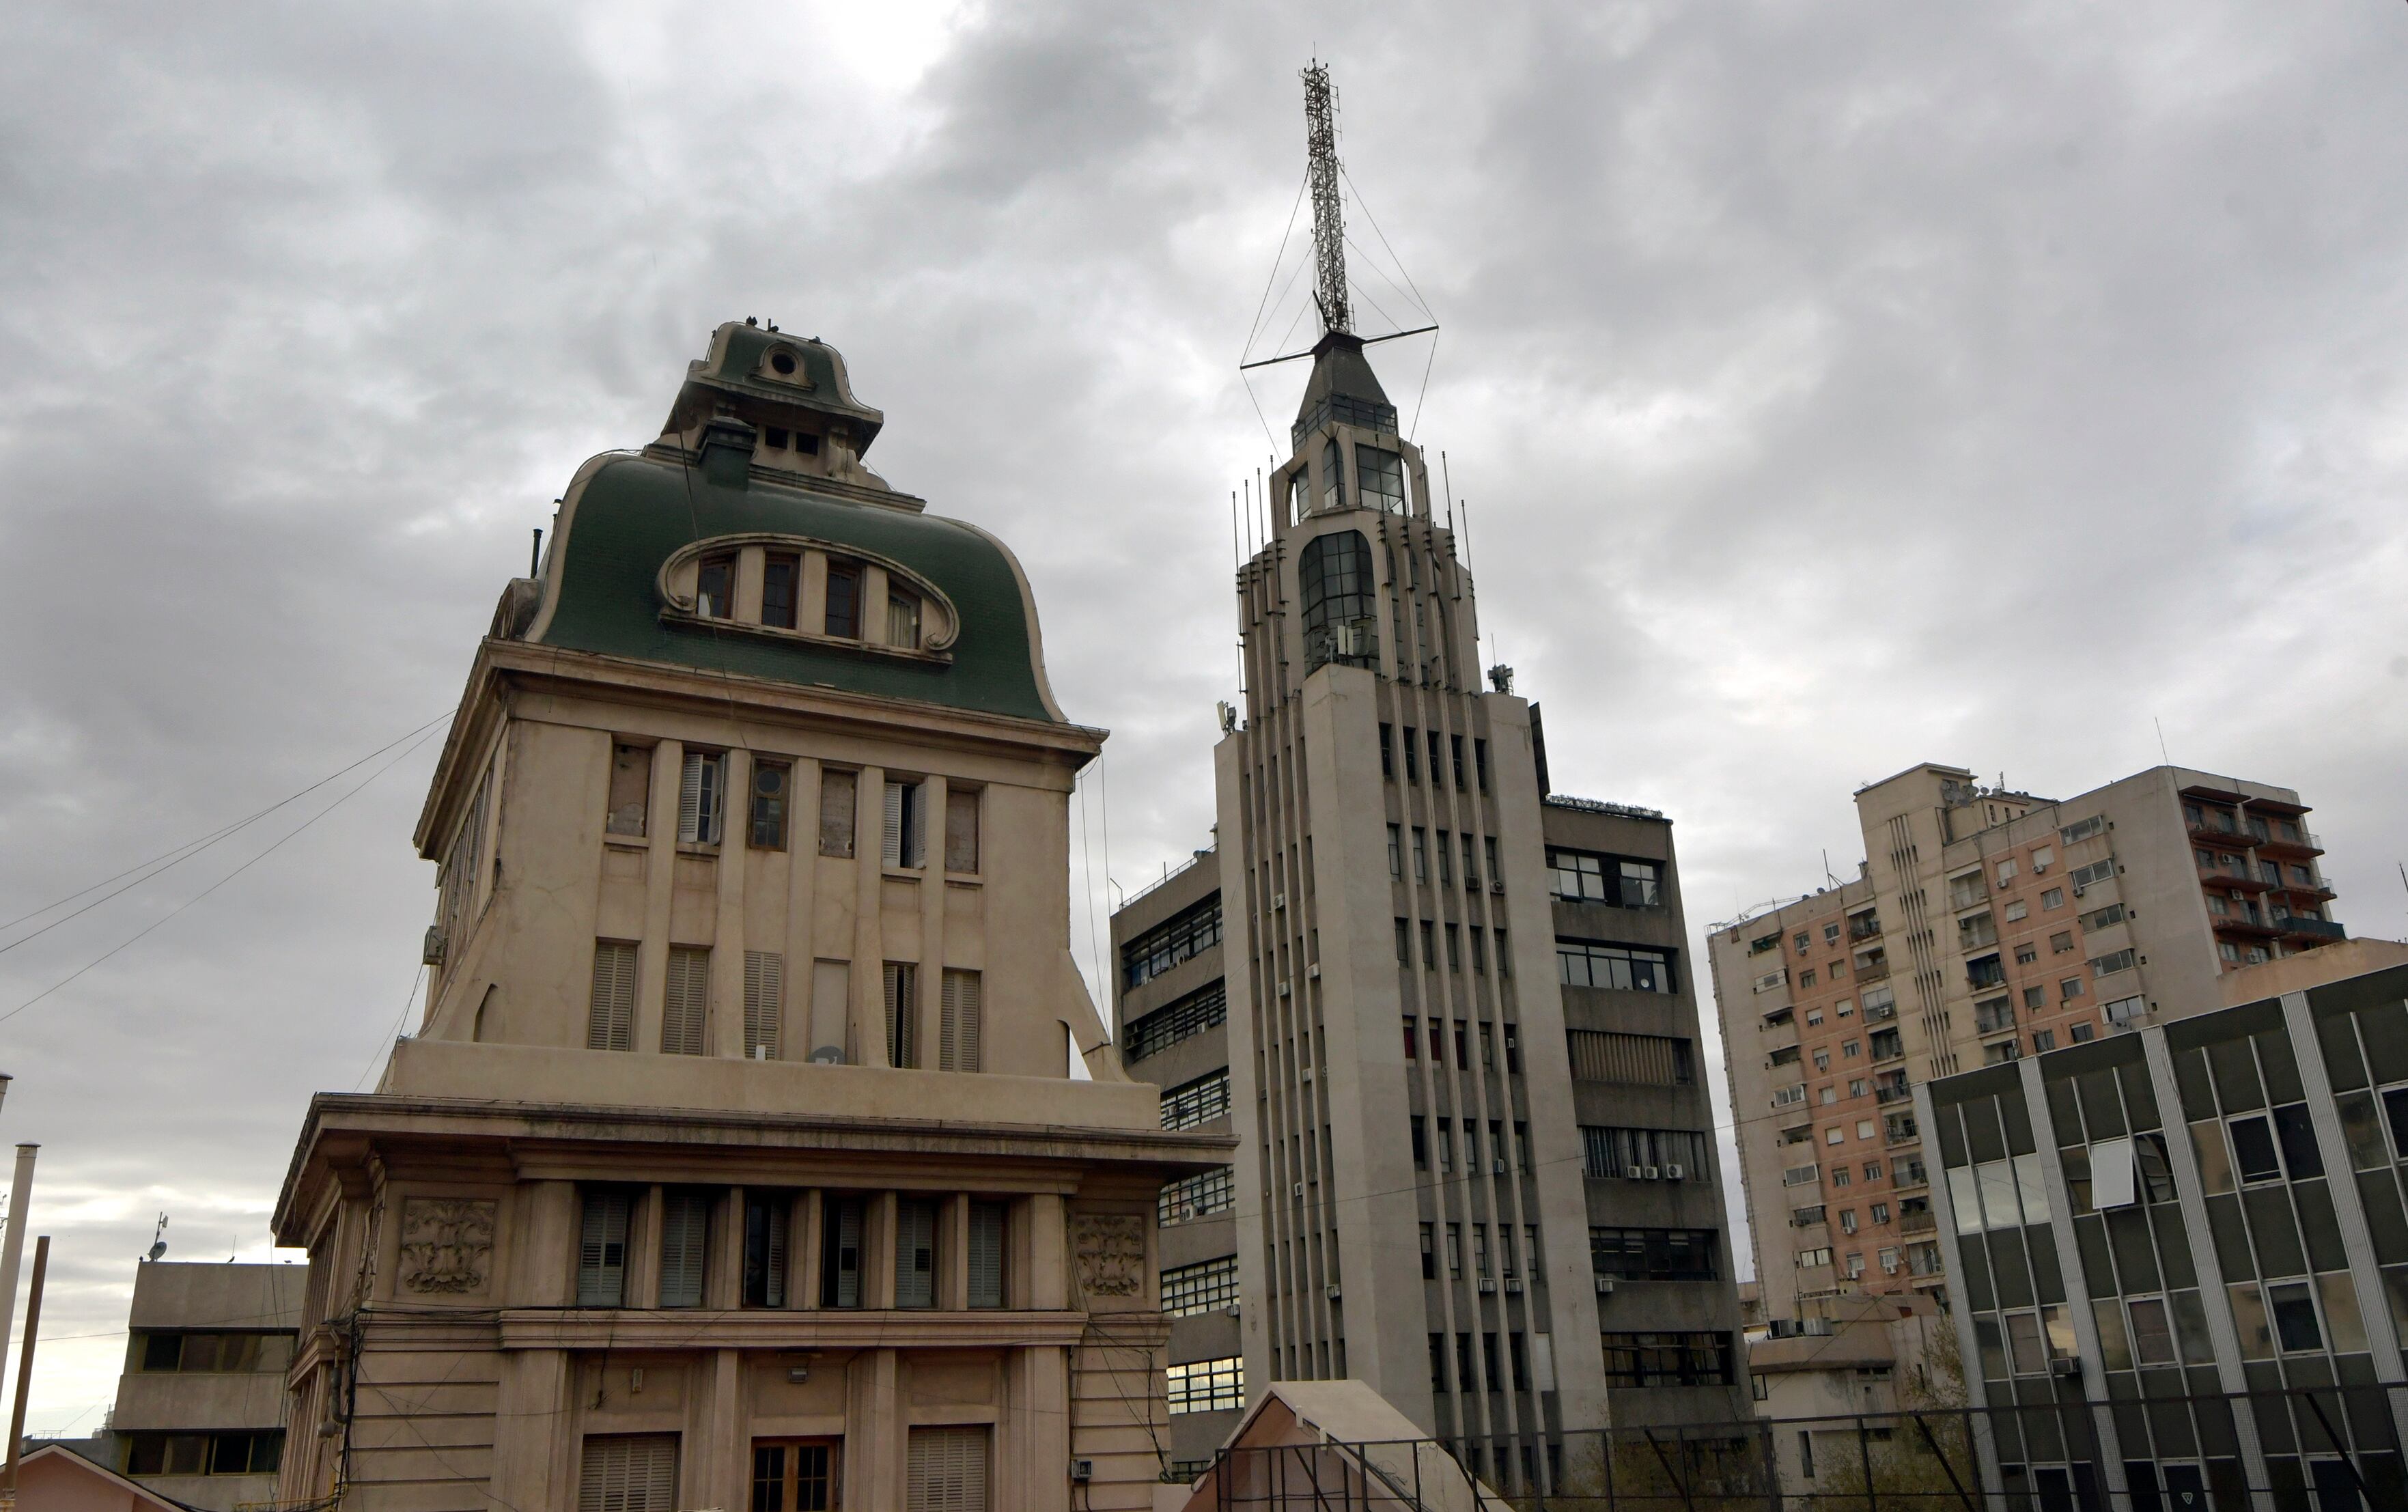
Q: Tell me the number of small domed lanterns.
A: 1